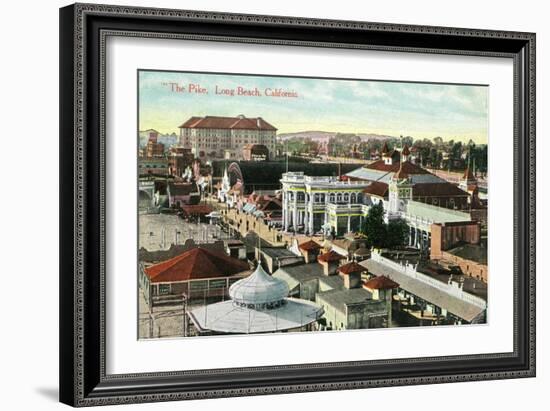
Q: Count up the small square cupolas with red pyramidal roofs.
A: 4